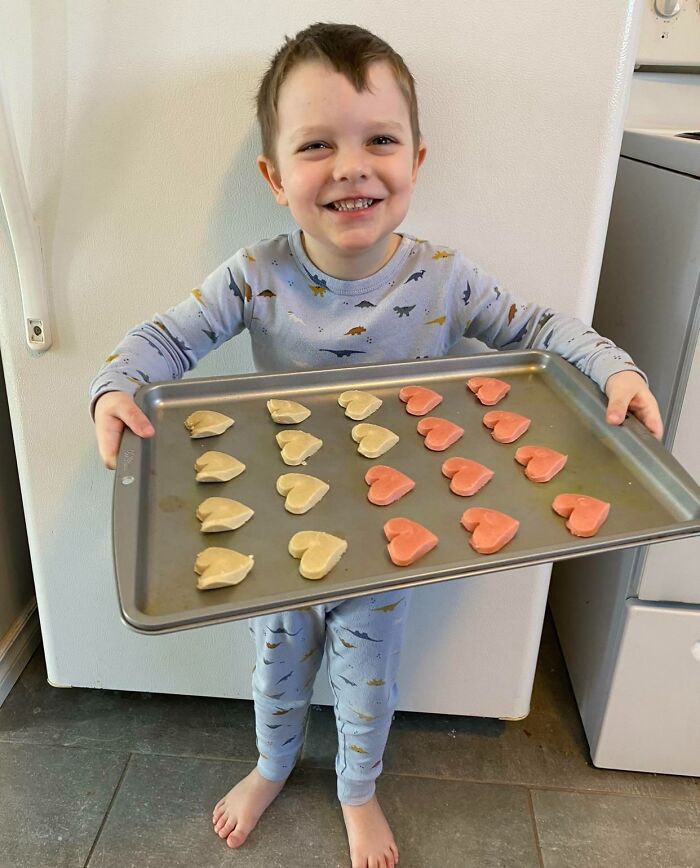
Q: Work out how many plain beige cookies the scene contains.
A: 10